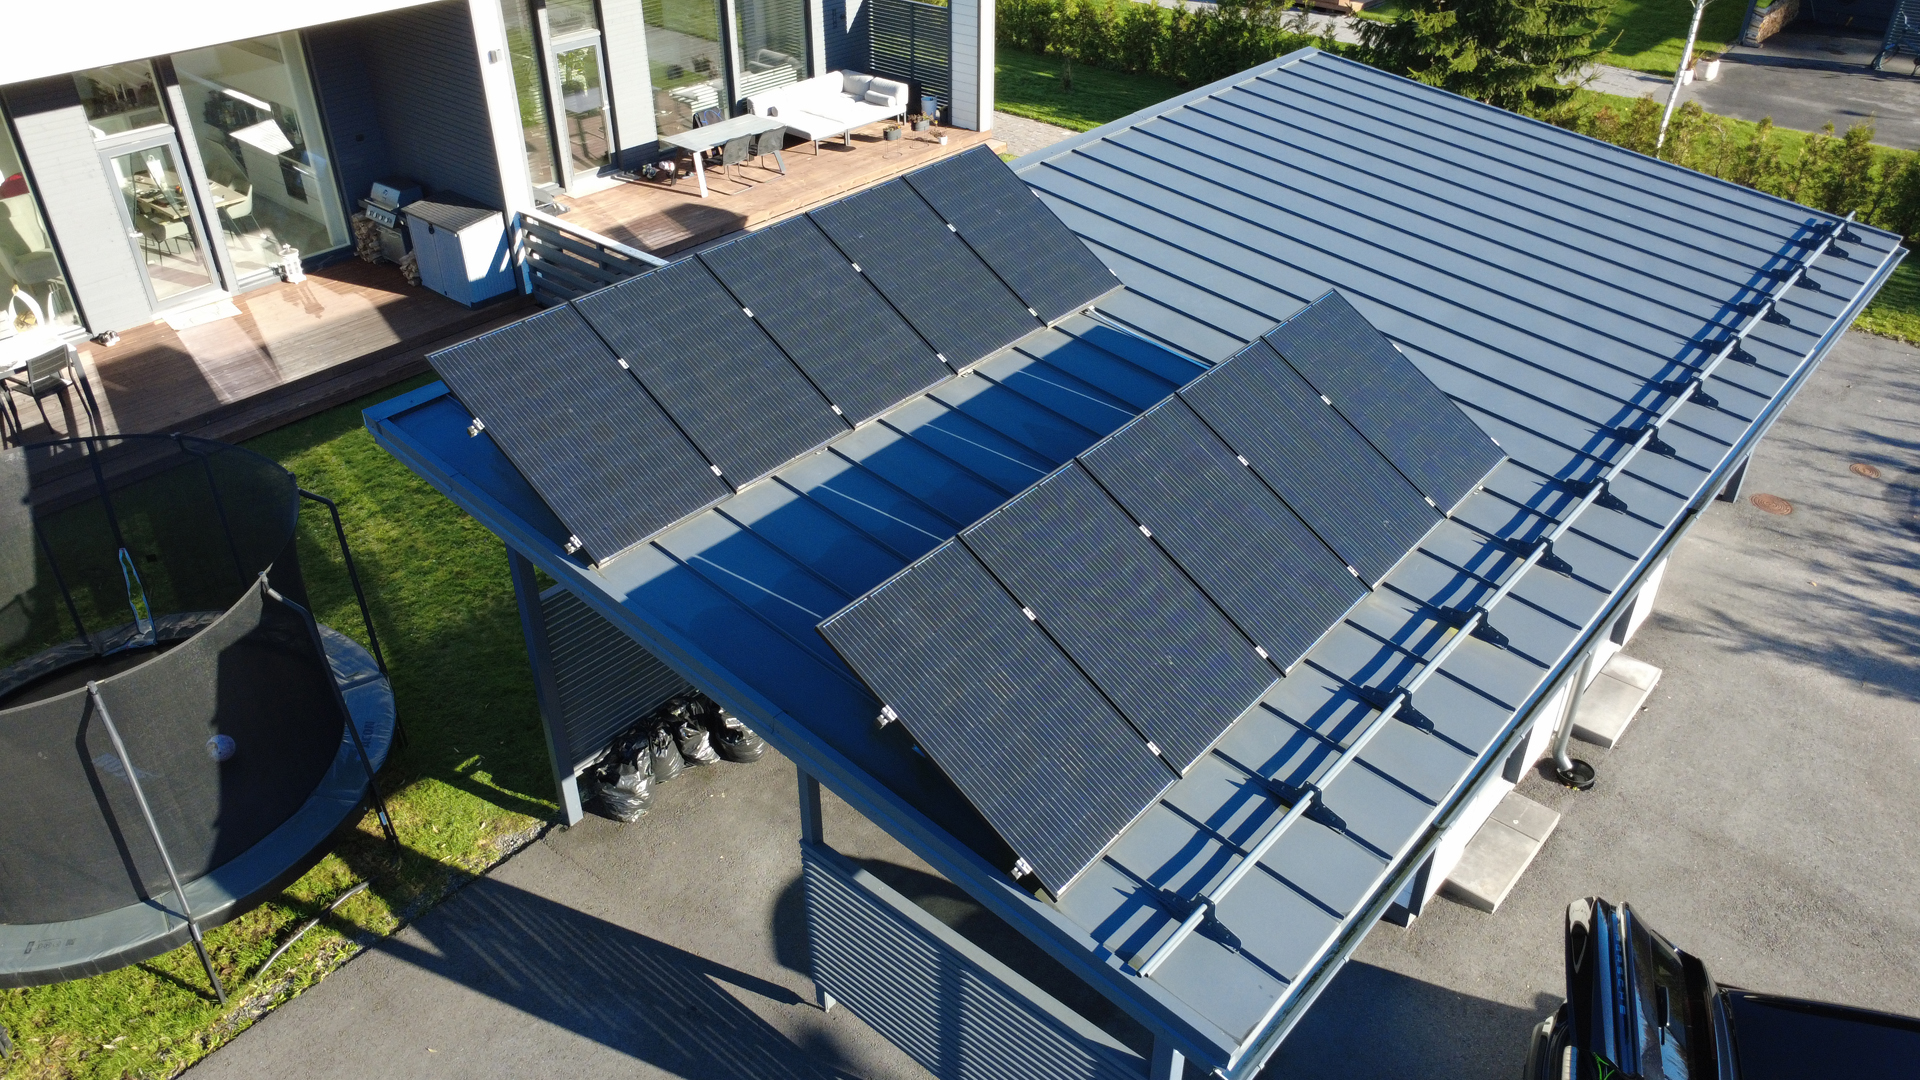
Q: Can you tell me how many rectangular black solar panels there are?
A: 10